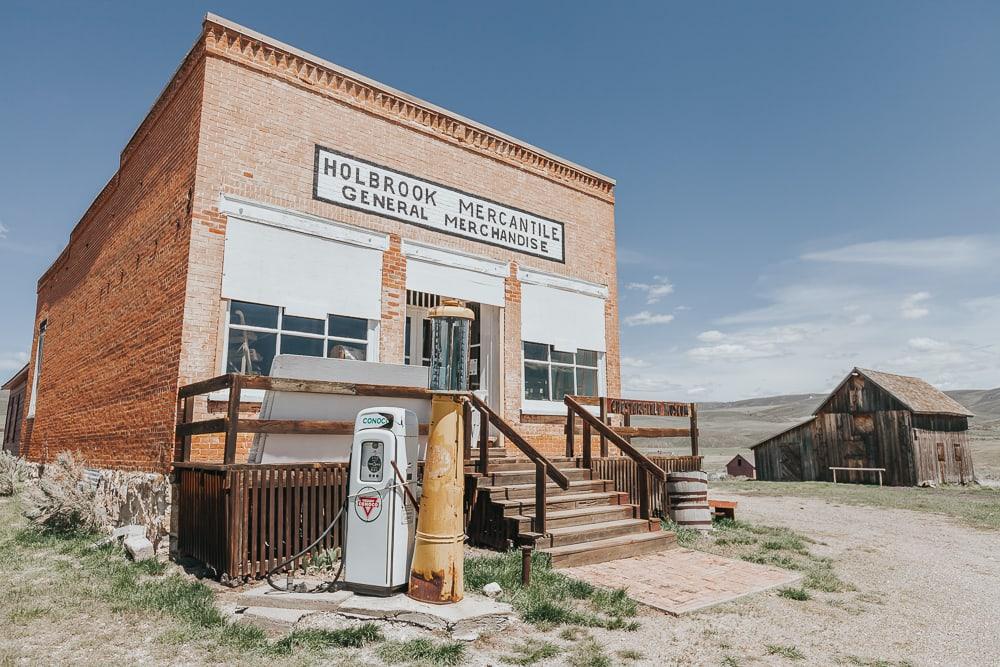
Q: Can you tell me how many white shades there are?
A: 3